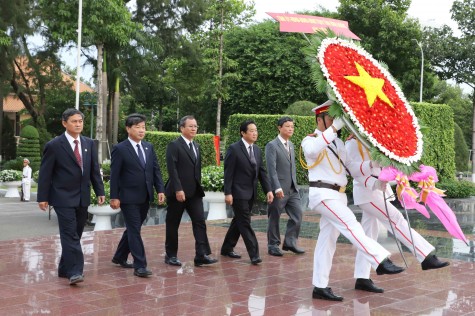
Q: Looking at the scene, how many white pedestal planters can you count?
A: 3